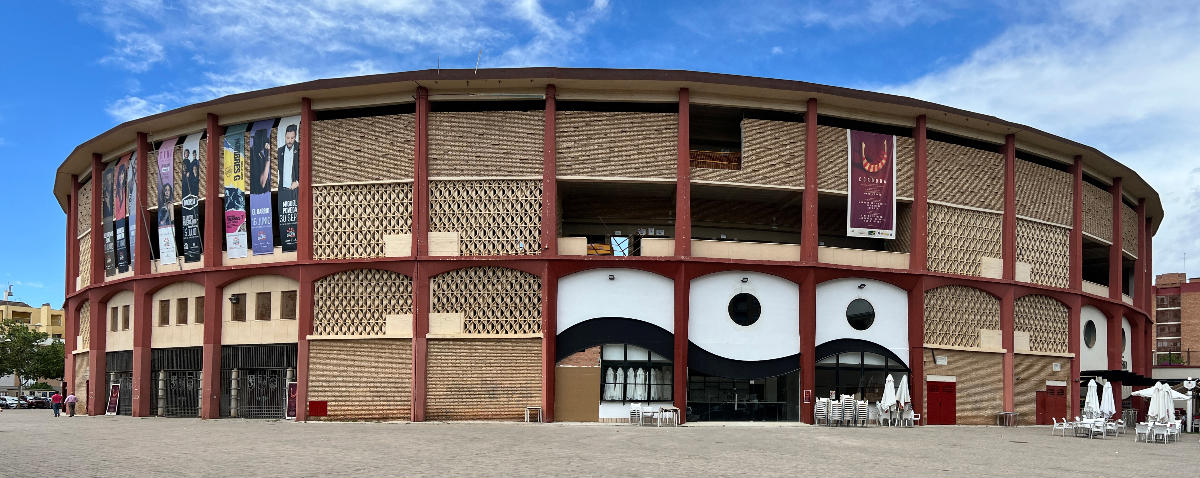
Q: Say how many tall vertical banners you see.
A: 9